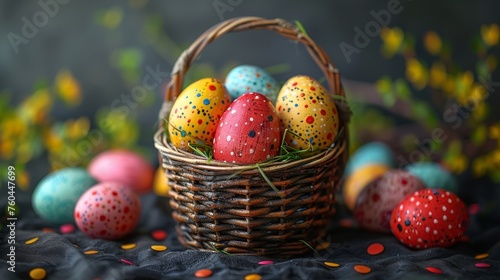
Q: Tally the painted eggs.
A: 13